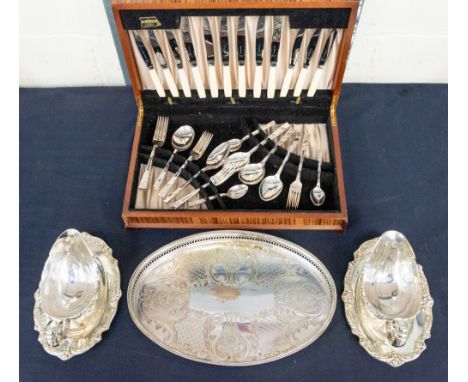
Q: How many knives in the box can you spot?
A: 12